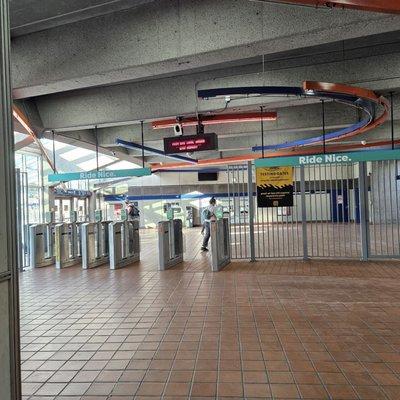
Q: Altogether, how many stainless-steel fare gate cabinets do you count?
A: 6